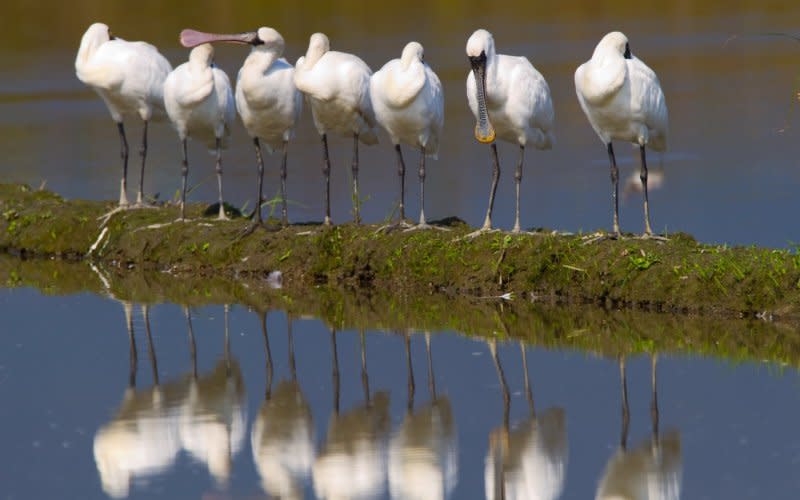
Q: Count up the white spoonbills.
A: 7